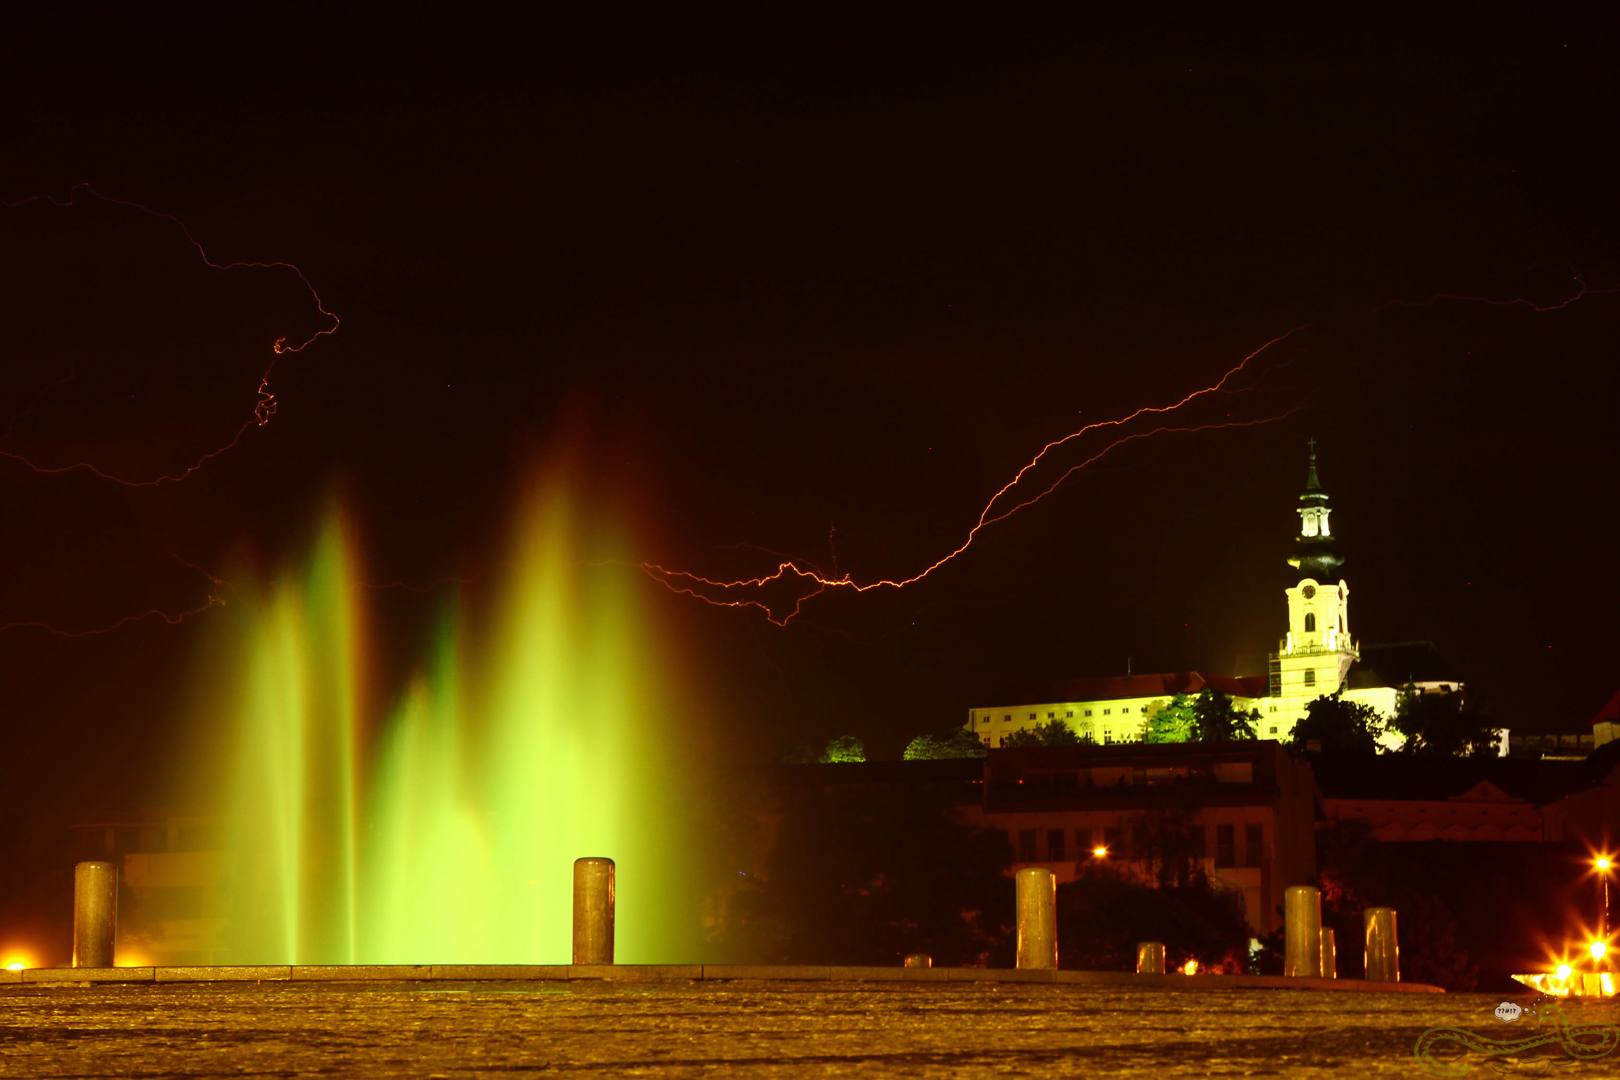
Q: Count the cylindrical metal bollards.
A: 8